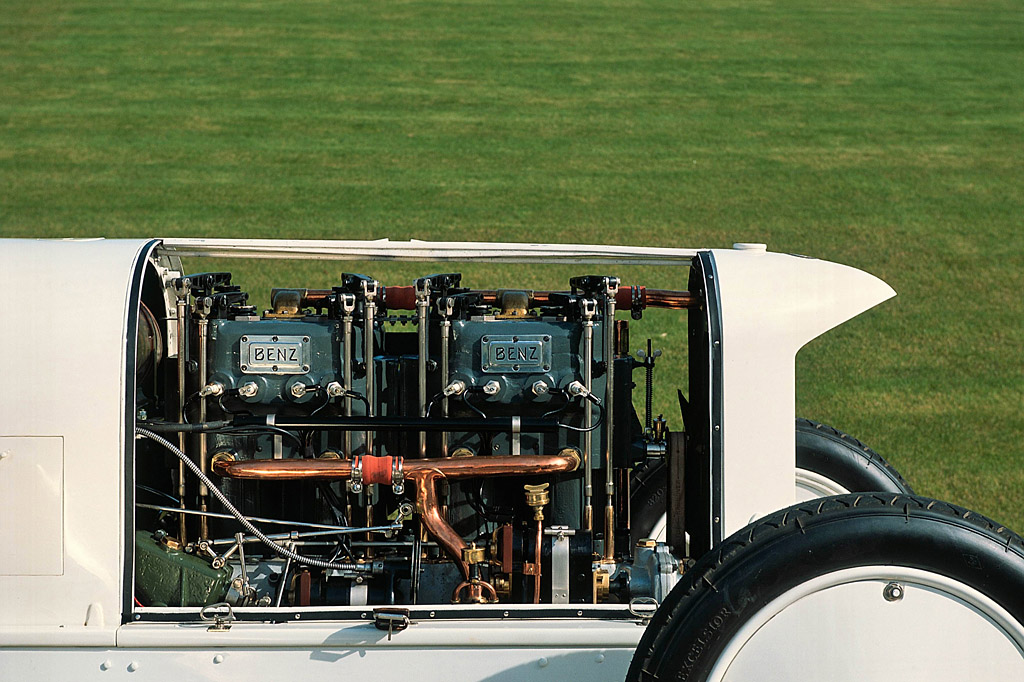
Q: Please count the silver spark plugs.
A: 8